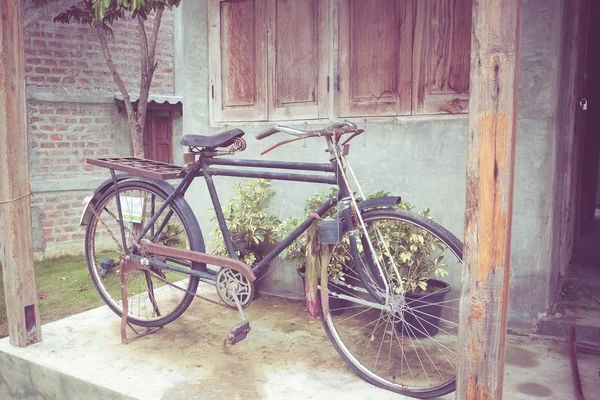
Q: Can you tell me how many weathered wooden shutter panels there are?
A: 4